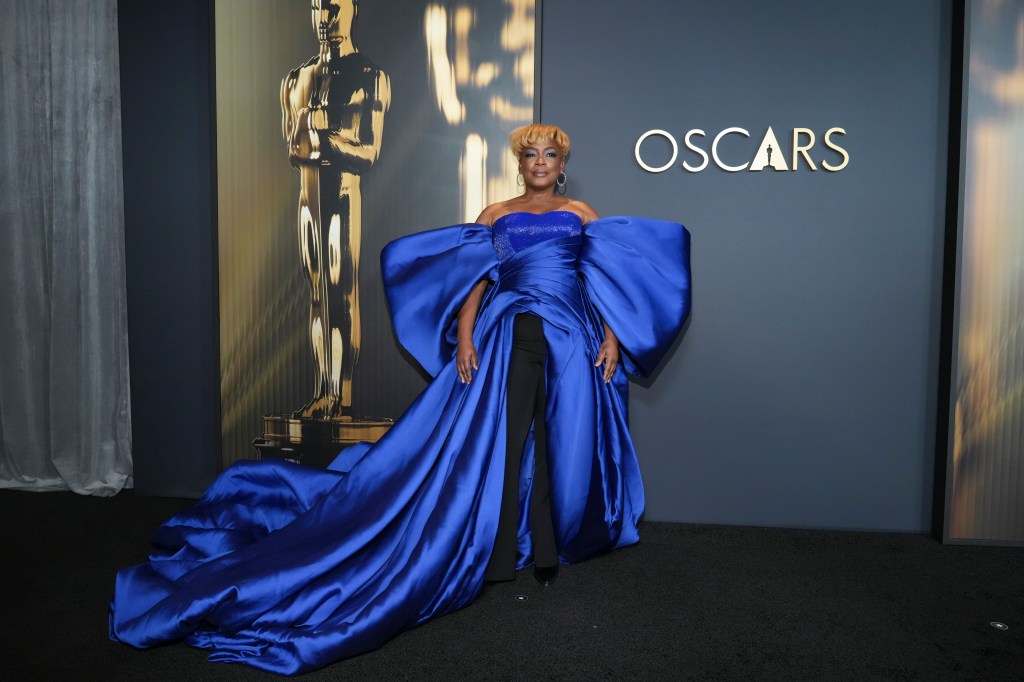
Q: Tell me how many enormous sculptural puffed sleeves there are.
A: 2